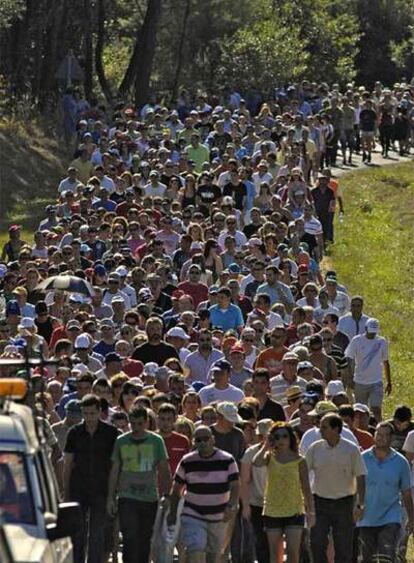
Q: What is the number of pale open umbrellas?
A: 1